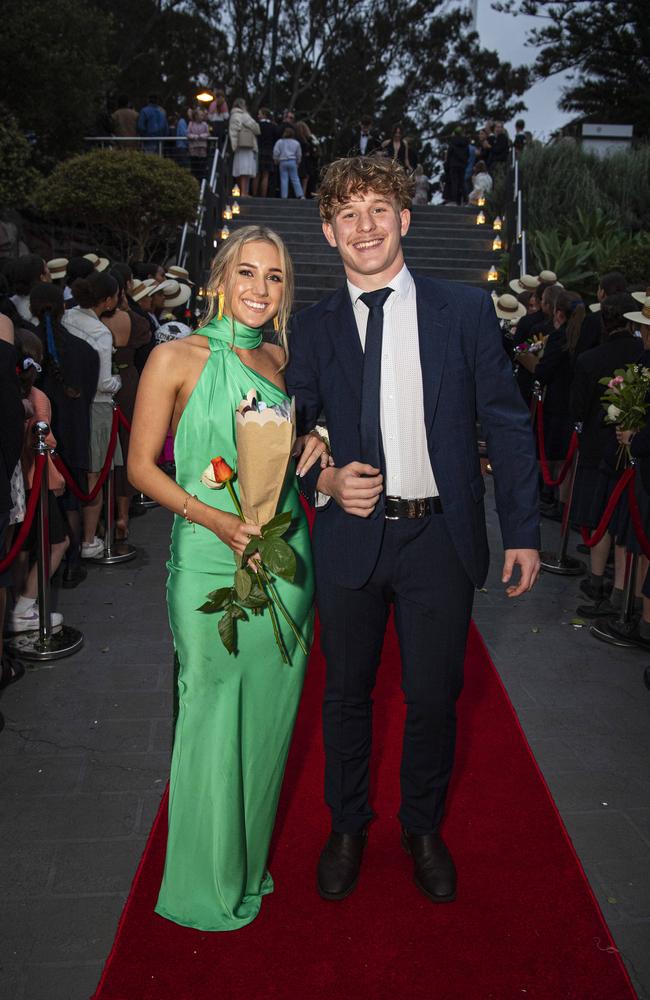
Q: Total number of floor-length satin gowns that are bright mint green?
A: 1